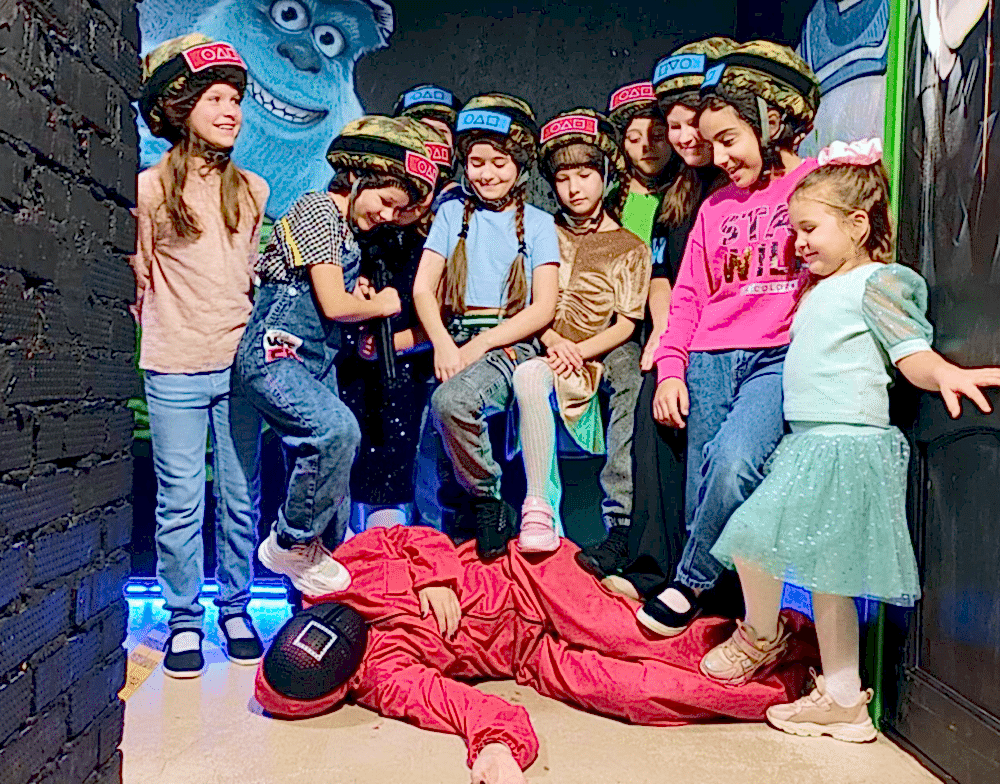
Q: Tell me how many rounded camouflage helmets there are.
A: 9